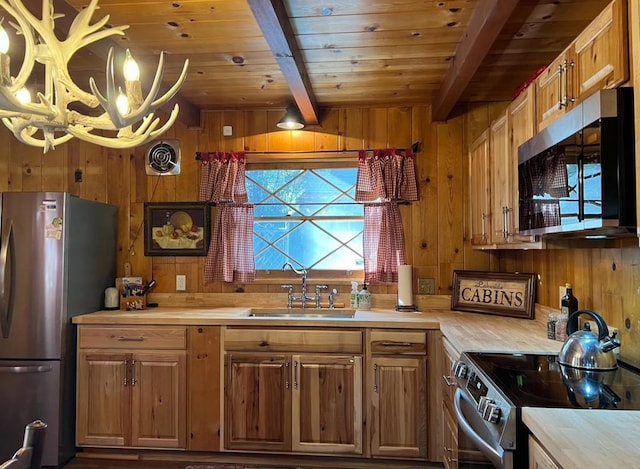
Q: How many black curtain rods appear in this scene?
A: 2